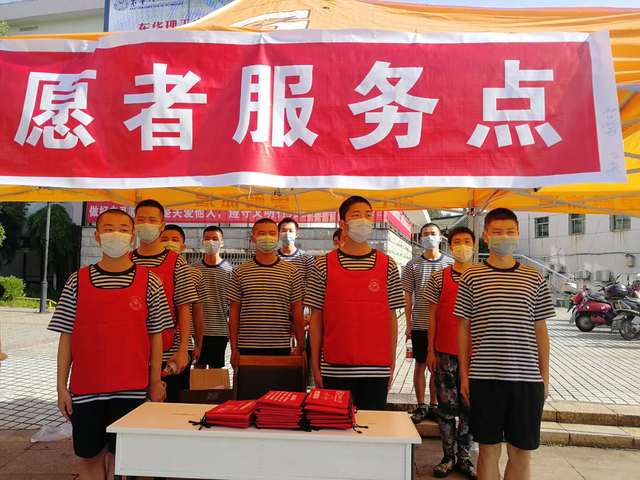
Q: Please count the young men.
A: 11